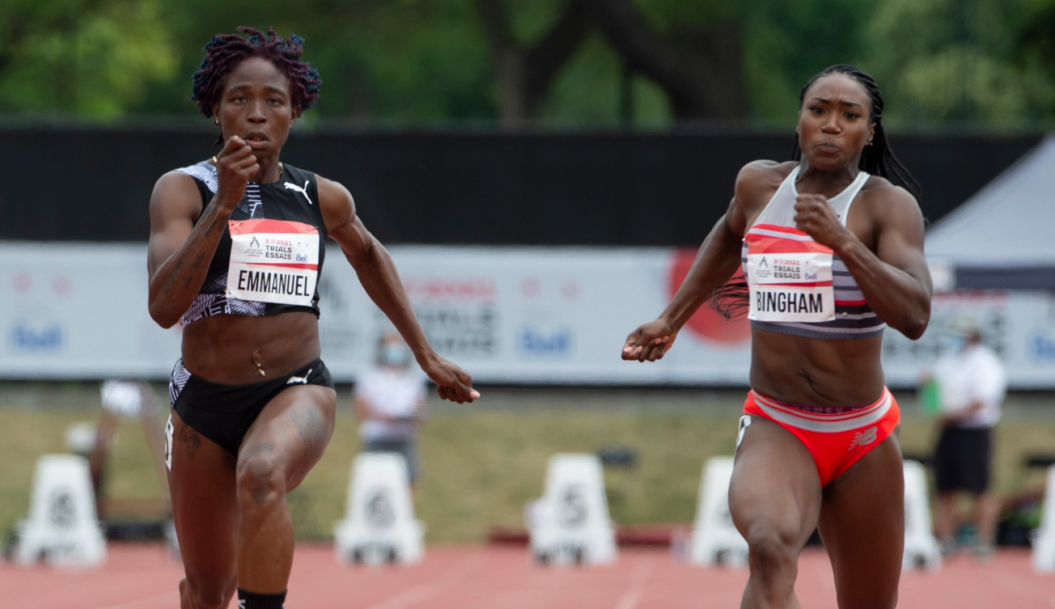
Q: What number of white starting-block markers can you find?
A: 6